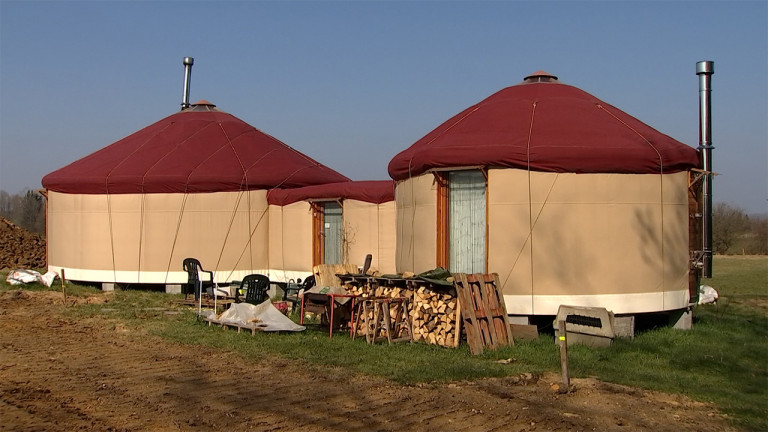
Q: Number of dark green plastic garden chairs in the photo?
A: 3